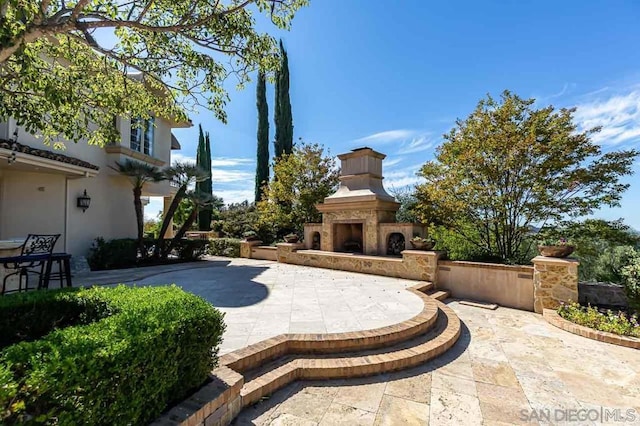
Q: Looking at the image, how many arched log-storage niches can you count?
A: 2